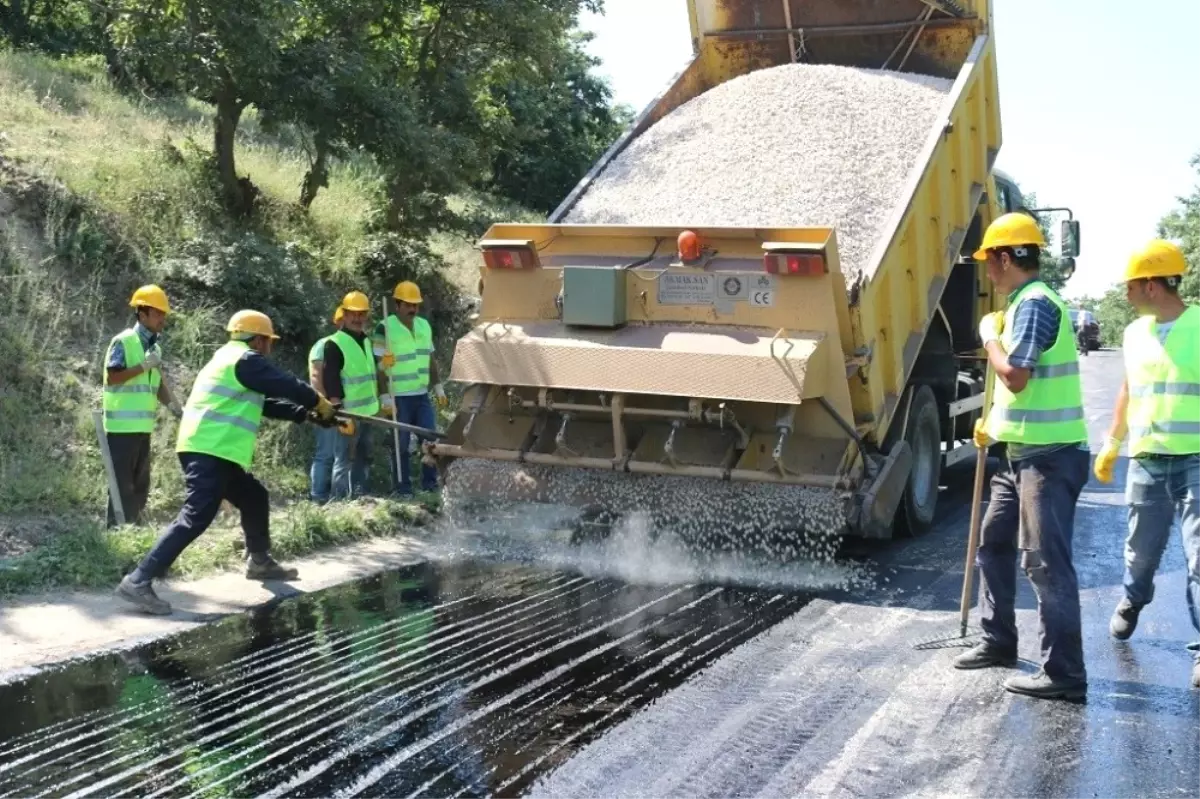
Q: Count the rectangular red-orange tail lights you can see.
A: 2